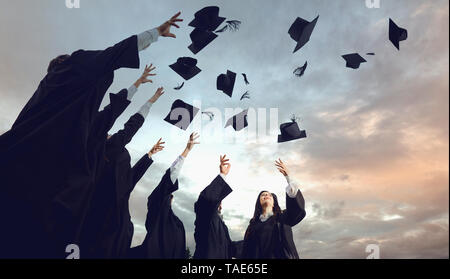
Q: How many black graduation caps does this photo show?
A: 10